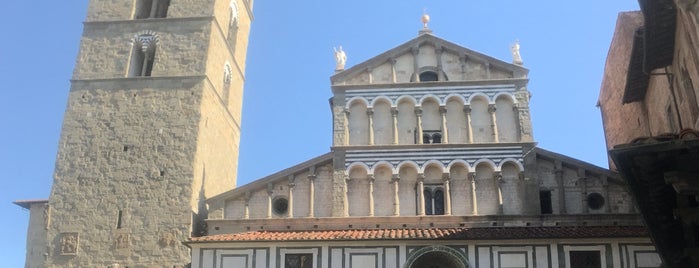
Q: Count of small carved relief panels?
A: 3